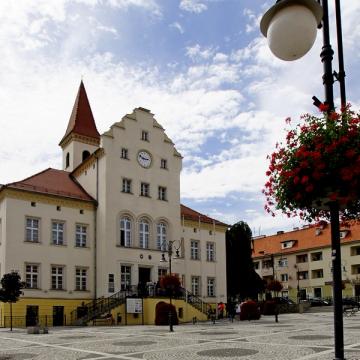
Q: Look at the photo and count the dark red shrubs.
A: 3